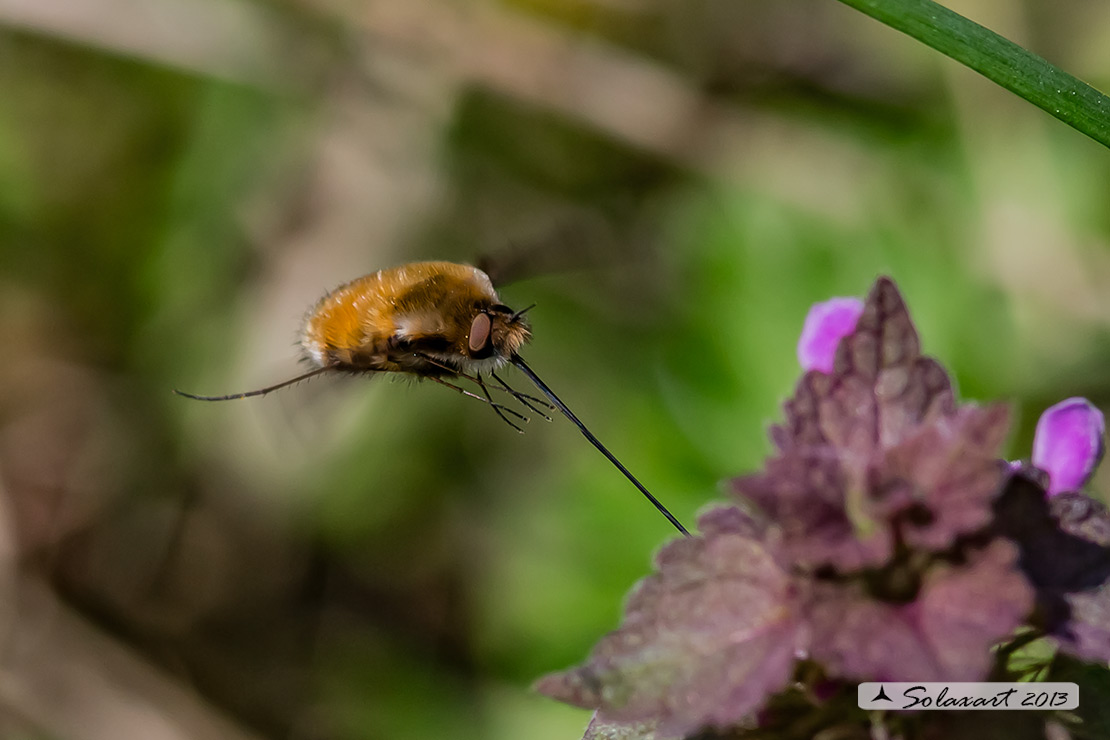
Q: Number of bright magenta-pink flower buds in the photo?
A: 2